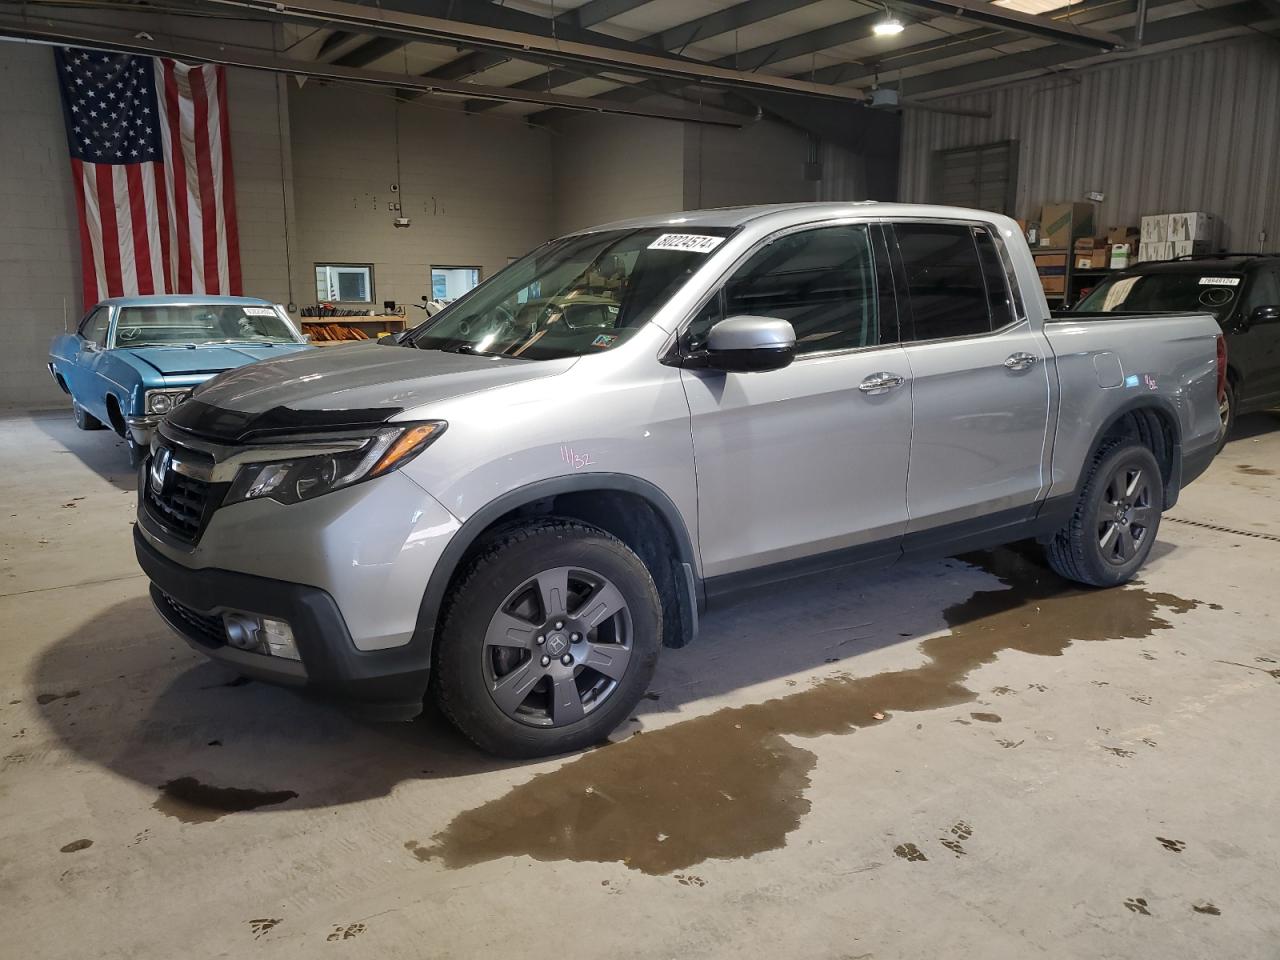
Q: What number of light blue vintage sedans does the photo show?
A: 1